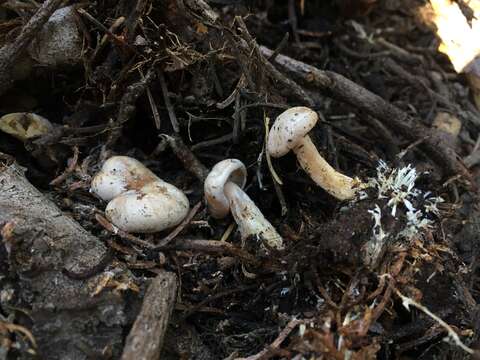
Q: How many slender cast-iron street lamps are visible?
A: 0